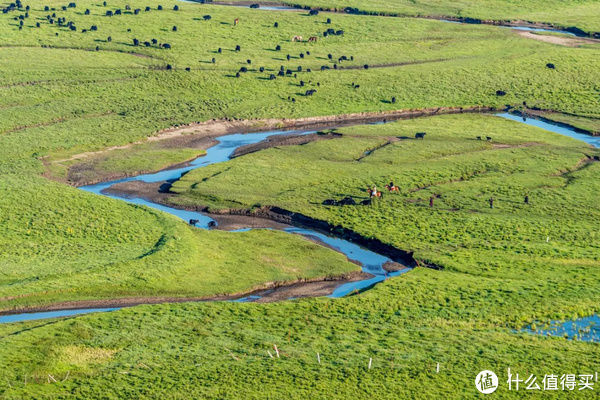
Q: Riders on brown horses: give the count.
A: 2